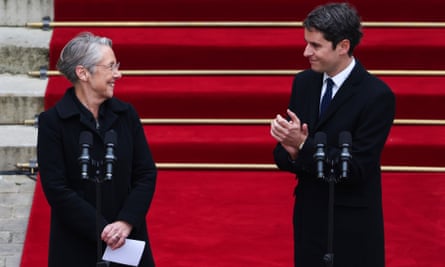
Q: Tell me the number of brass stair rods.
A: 4